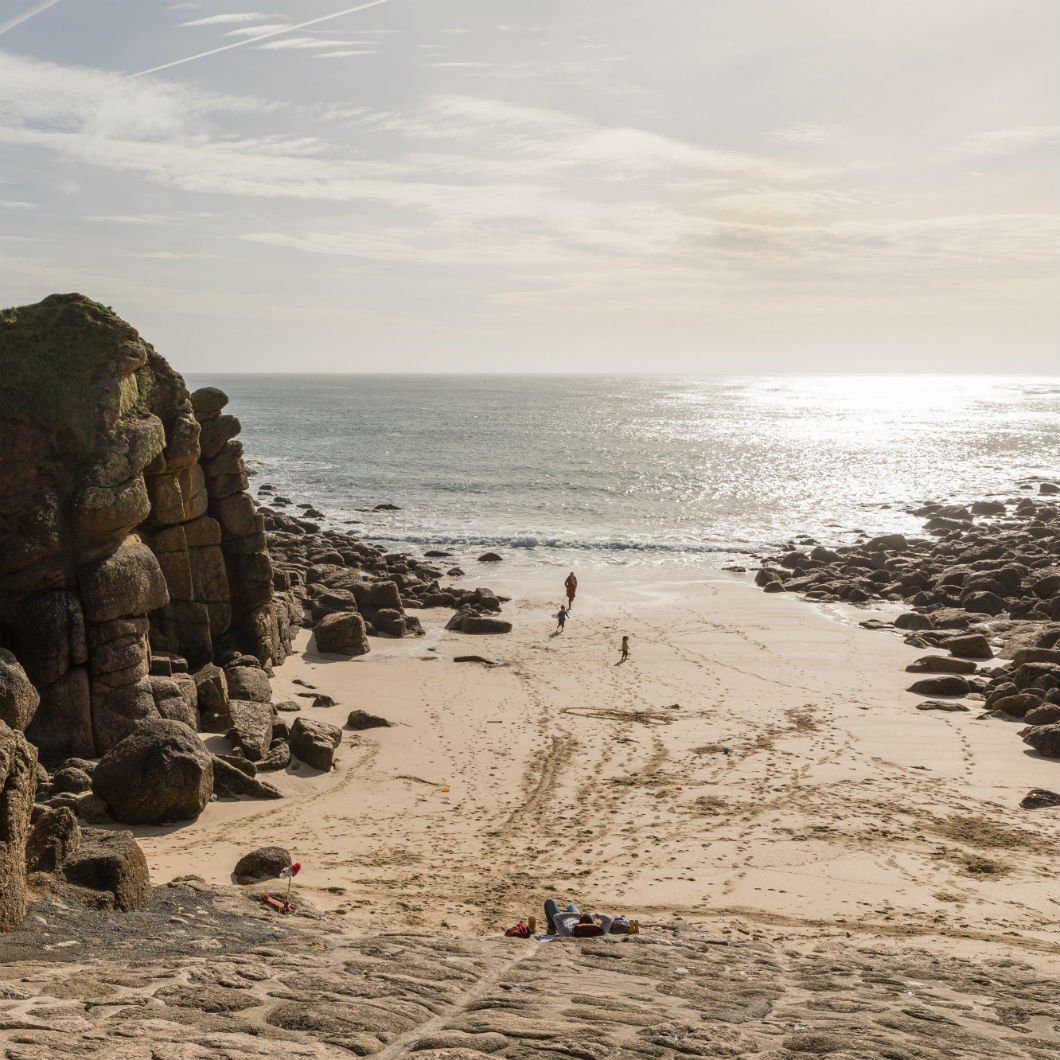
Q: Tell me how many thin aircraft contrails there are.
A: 2